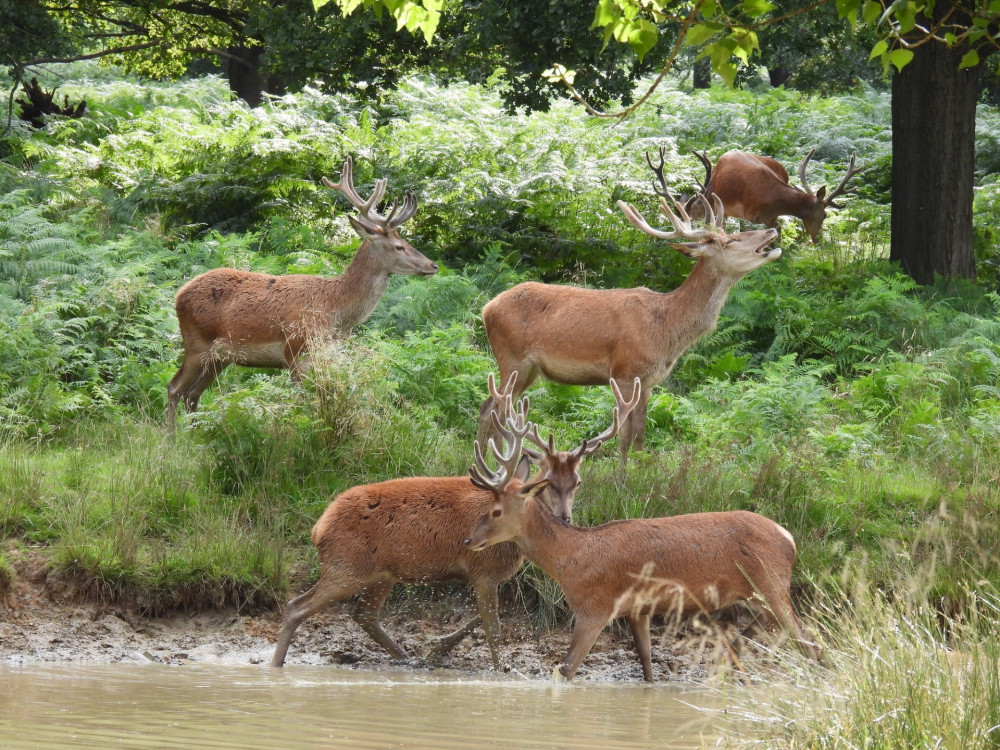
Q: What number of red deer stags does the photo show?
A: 6